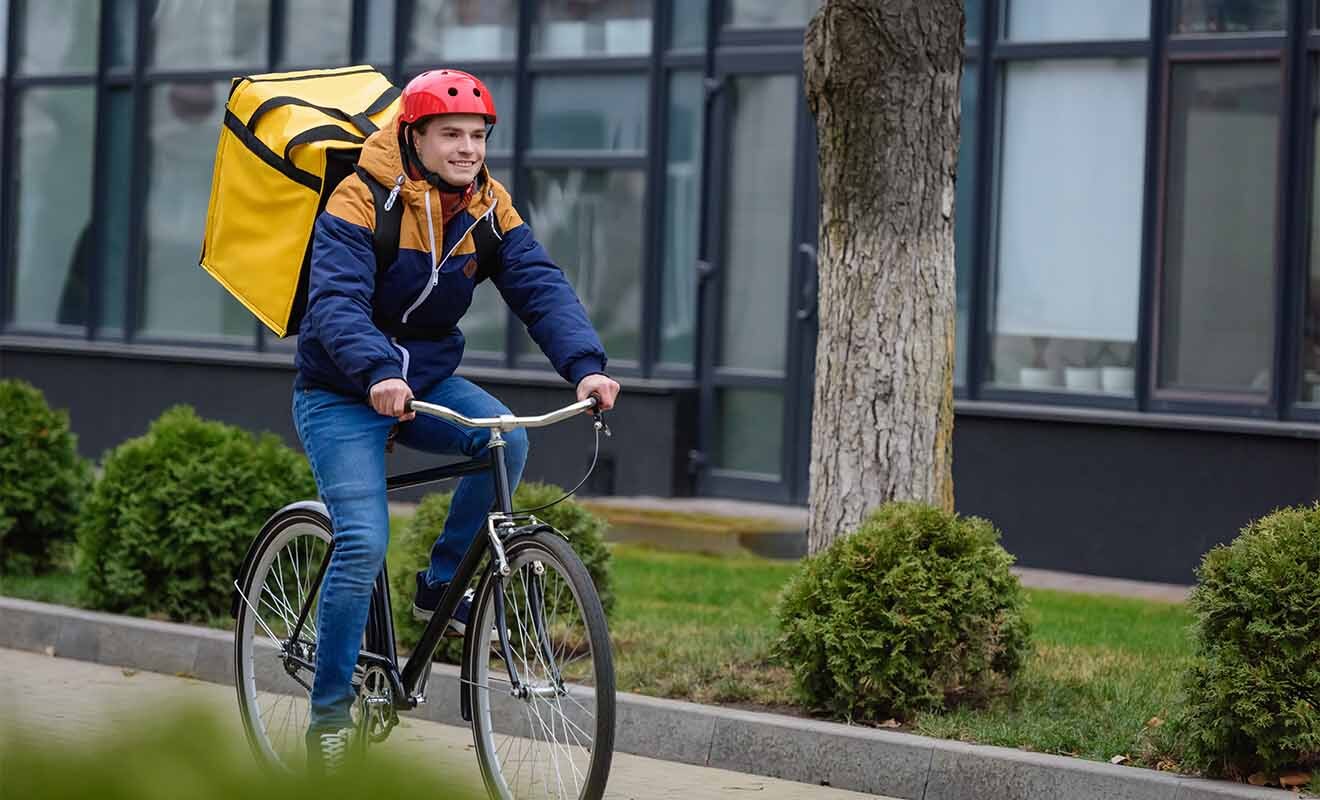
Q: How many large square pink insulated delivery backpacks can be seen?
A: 0